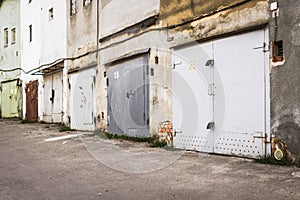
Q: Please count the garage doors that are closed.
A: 6